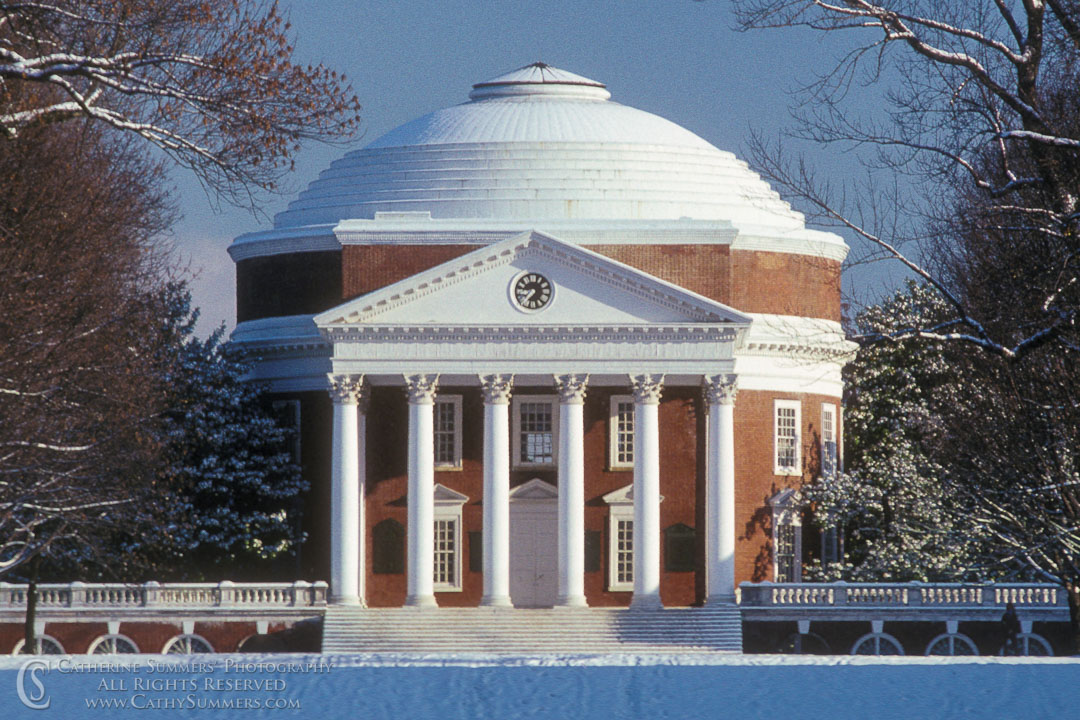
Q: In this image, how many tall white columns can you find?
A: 6